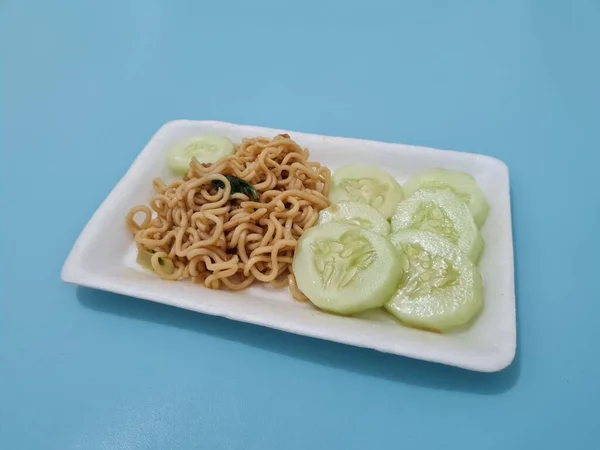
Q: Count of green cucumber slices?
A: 7